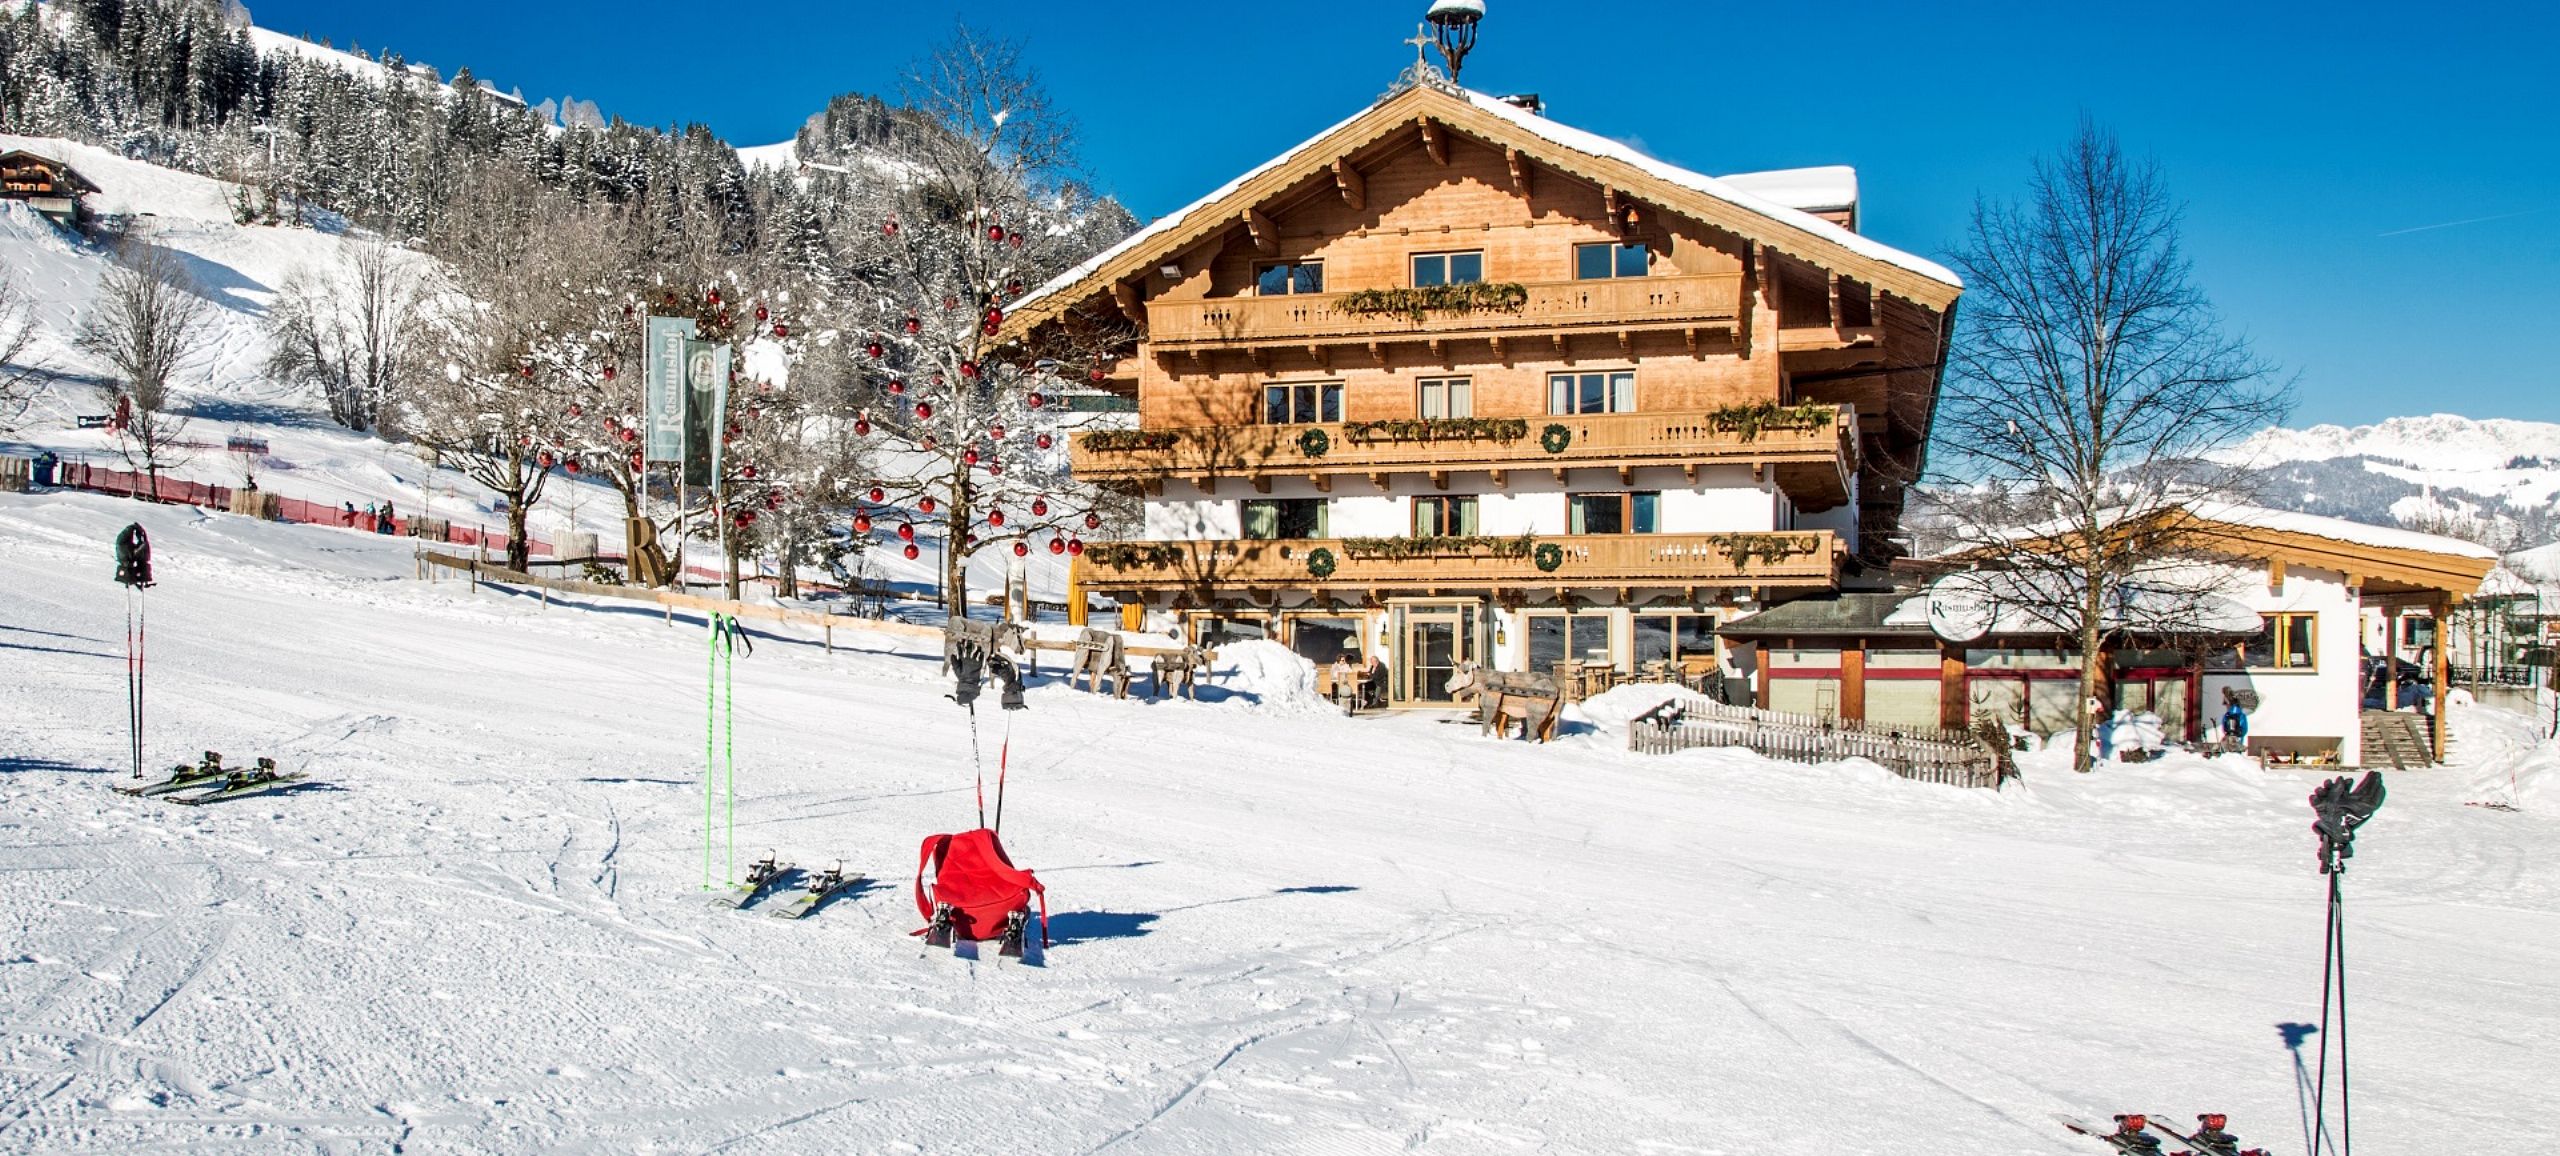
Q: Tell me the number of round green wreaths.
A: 4